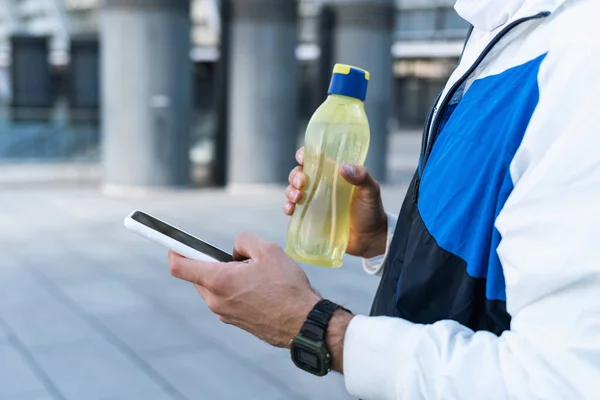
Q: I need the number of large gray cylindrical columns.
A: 3